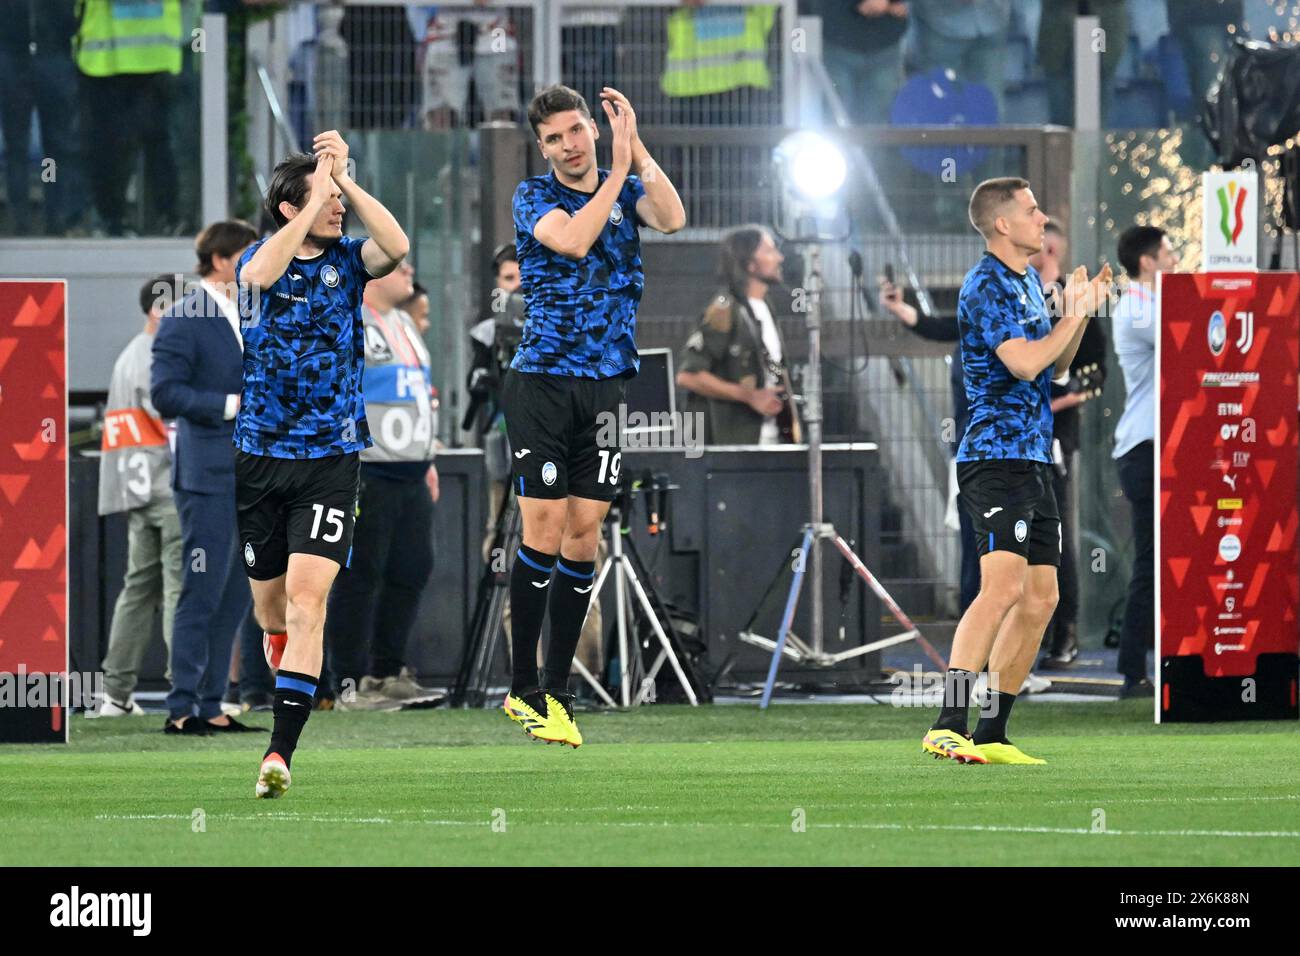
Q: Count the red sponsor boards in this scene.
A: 2